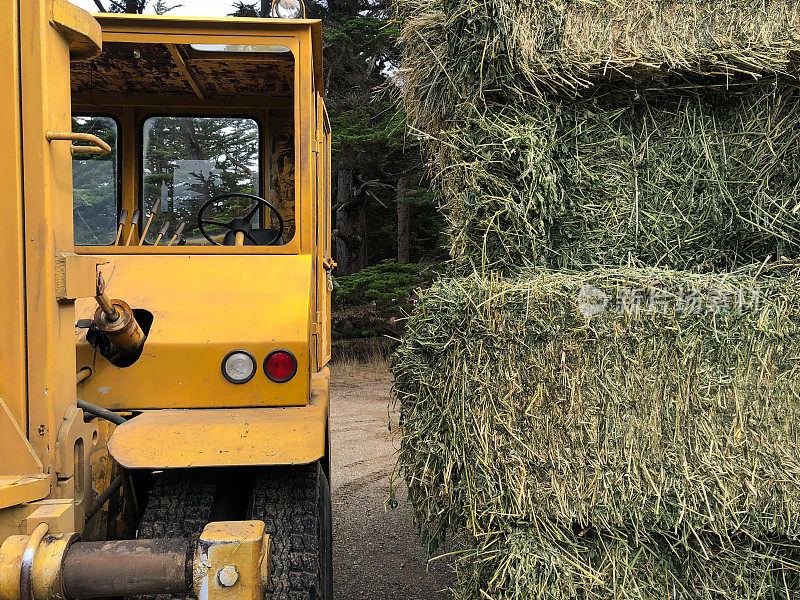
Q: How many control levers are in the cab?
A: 5